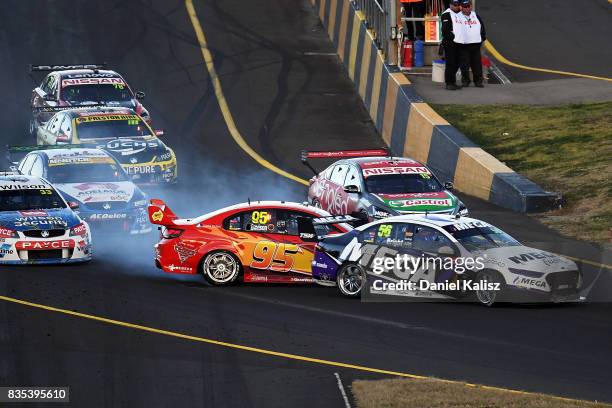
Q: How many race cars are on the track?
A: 7